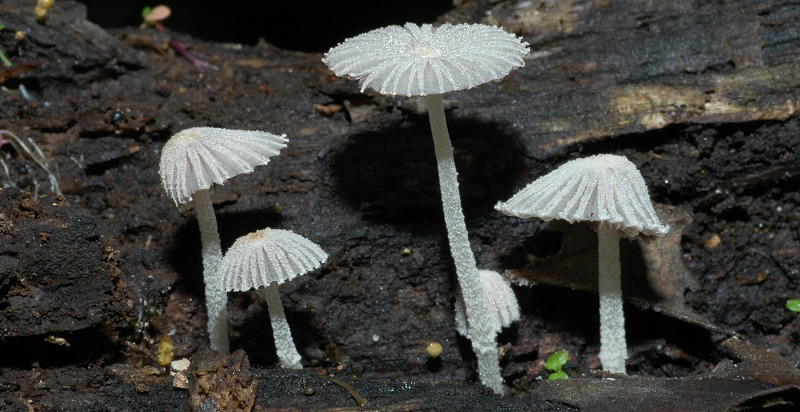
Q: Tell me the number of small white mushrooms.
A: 5